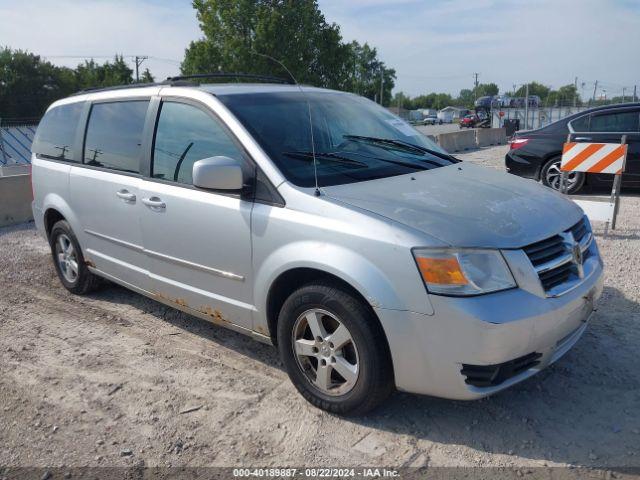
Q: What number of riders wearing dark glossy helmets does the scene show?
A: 0